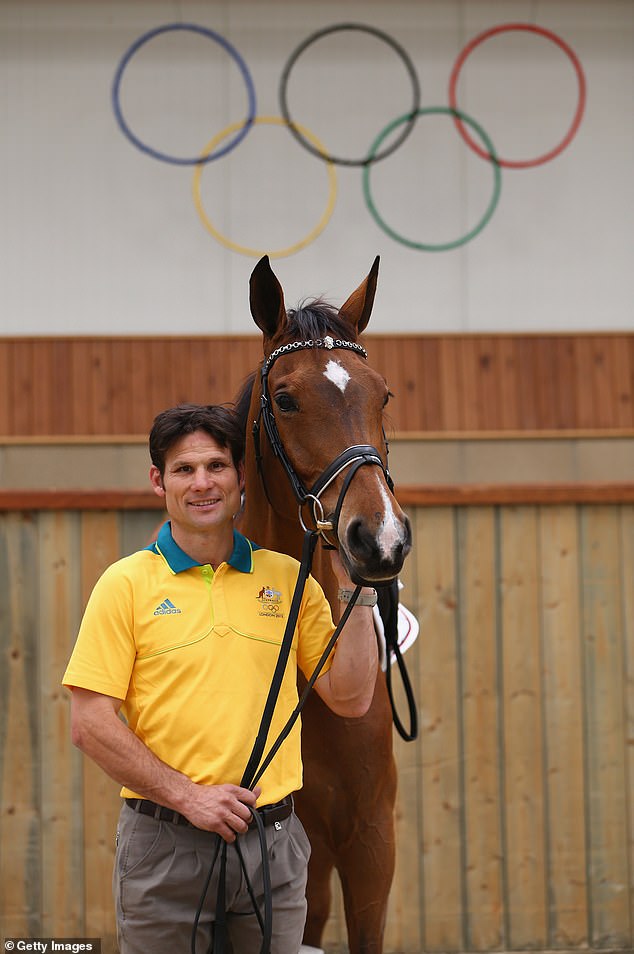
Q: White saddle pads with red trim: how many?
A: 1